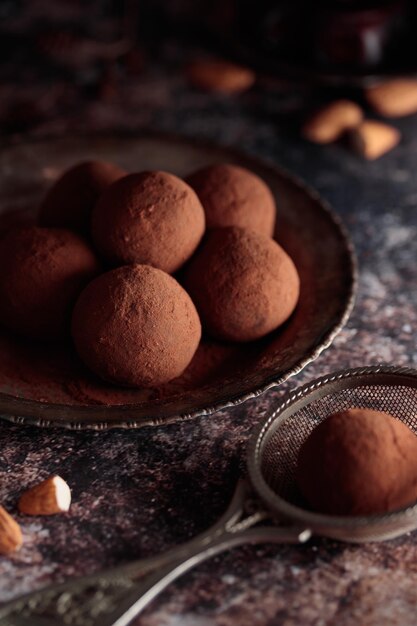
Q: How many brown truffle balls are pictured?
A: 7